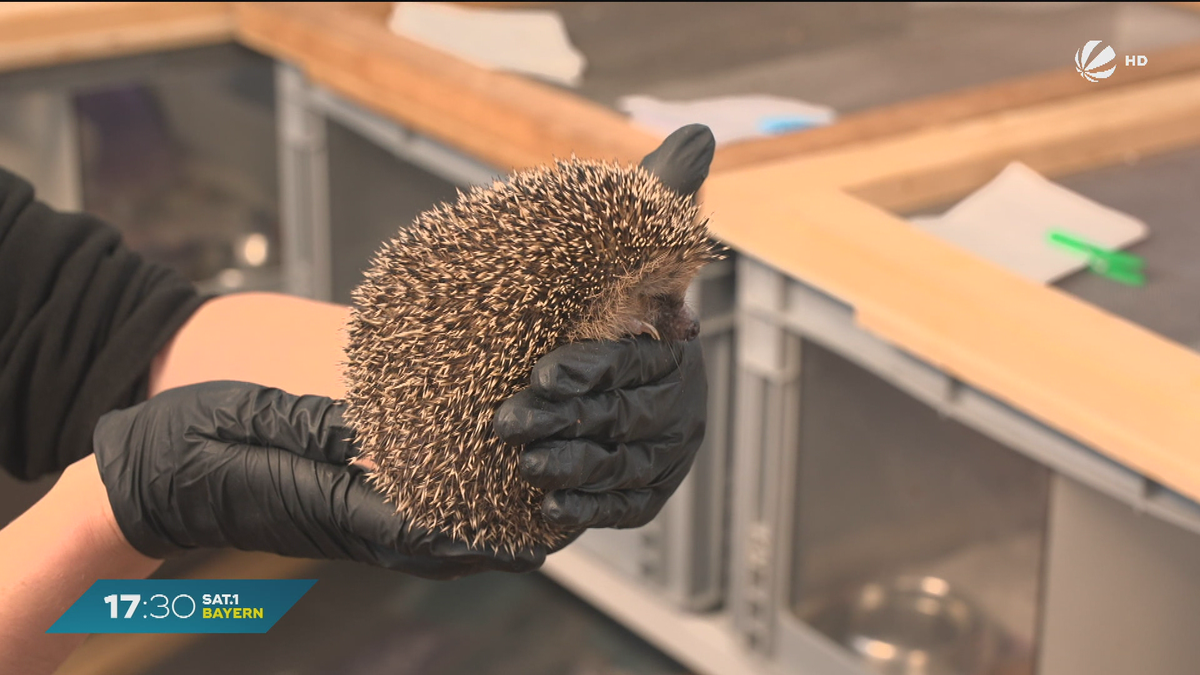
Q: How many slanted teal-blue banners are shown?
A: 1